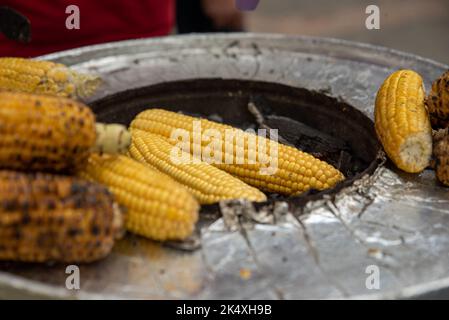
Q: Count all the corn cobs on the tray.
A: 9